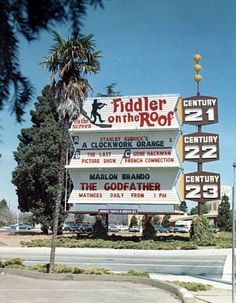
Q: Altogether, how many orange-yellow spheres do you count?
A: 3